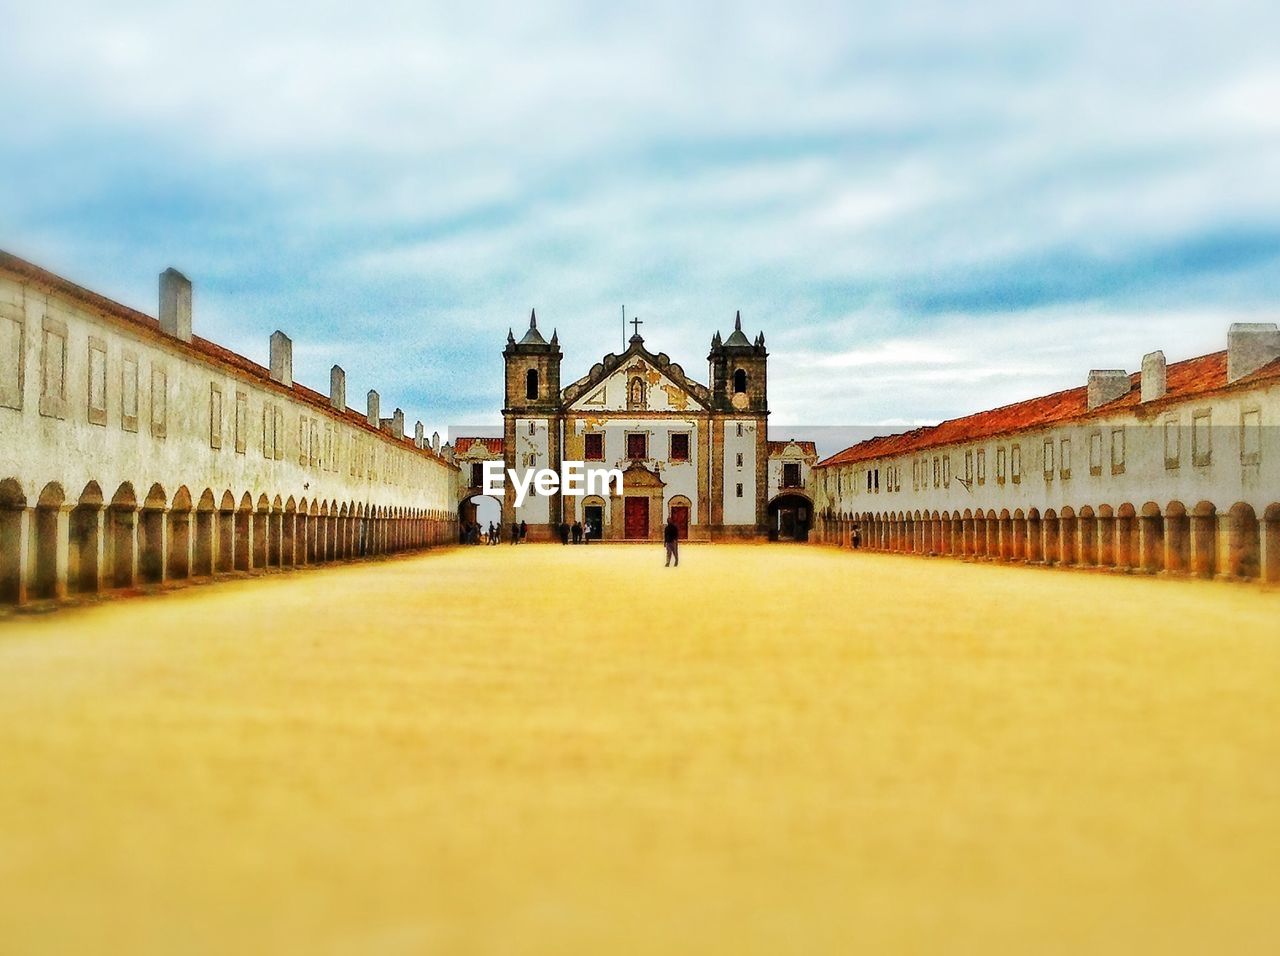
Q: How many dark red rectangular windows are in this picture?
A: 3